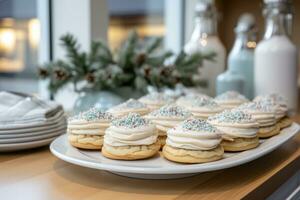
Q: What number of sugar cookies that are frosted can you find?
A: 11